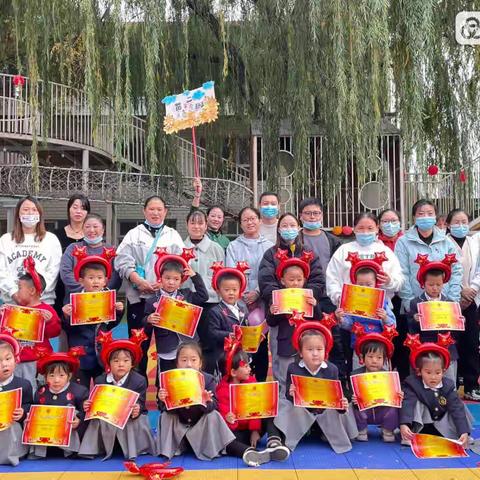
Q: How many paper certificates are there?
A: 15